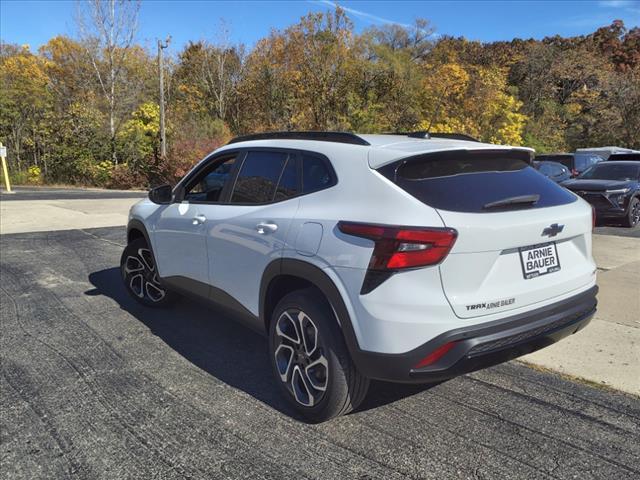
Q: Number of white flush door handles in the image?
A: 2